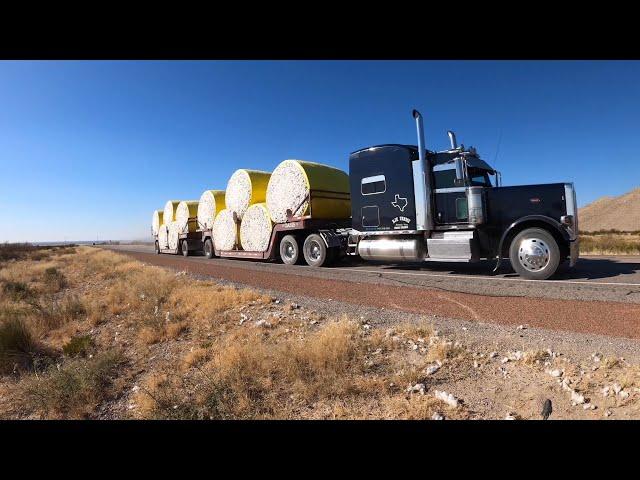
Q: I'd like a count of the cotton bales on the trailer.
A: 10